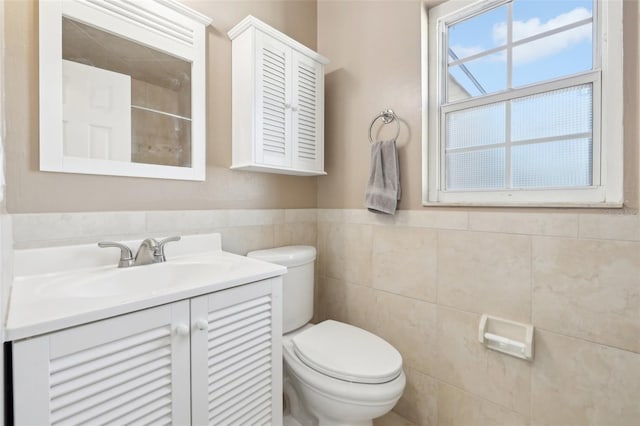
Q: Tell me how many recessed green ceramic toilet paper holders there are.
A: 0